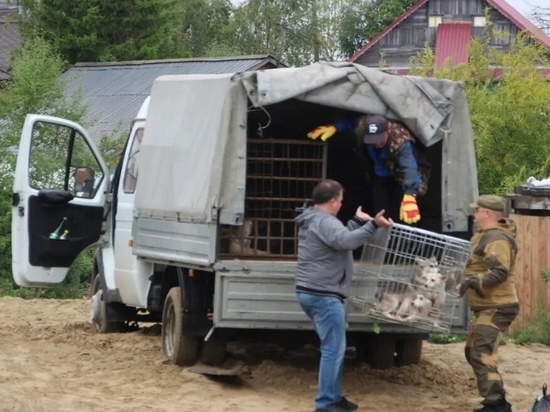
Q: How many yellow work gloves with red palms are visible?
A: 2